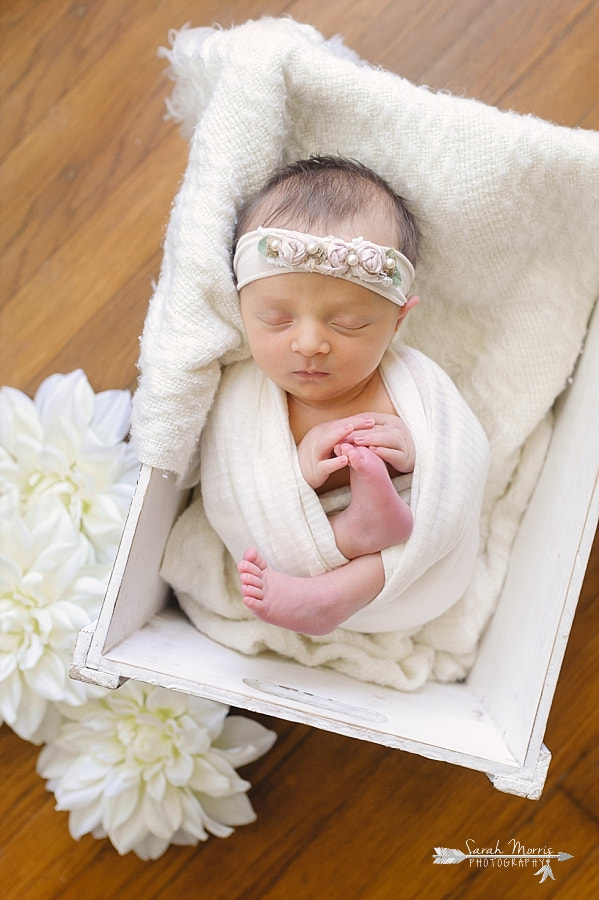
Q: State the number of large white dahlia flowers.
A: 3